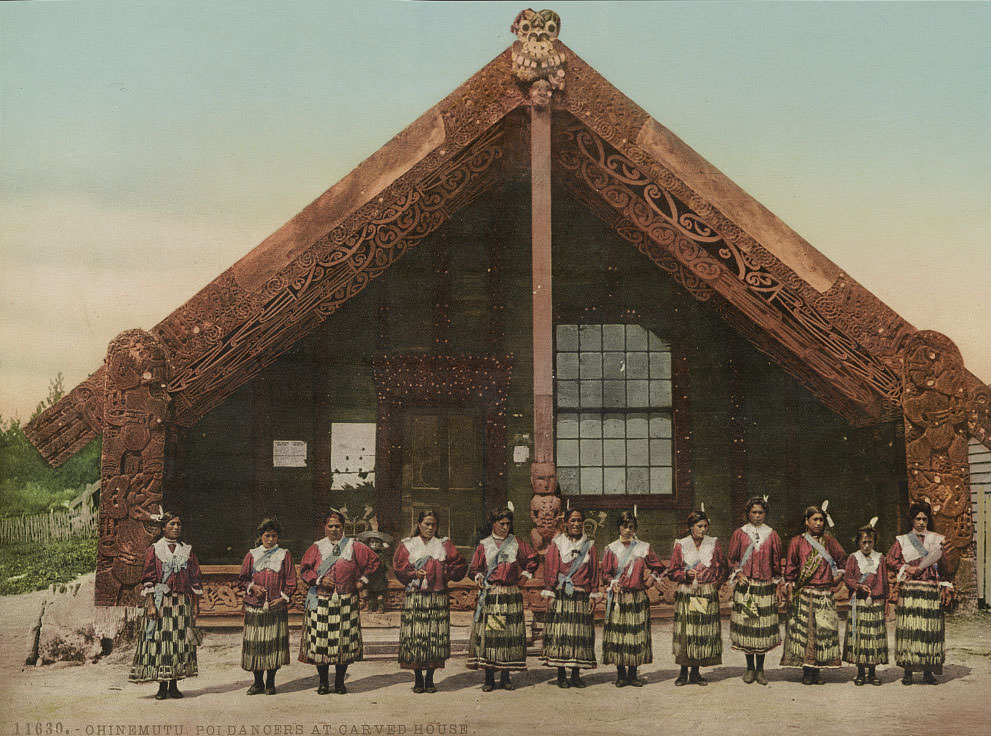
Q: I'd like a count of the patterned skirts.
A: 12